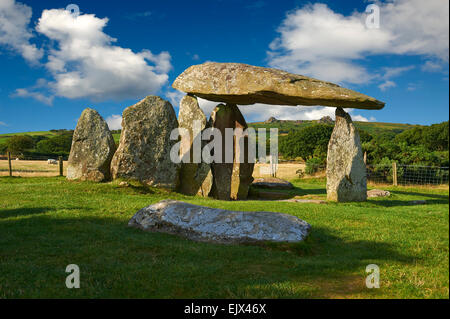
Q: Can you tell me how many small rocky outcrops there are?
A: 2